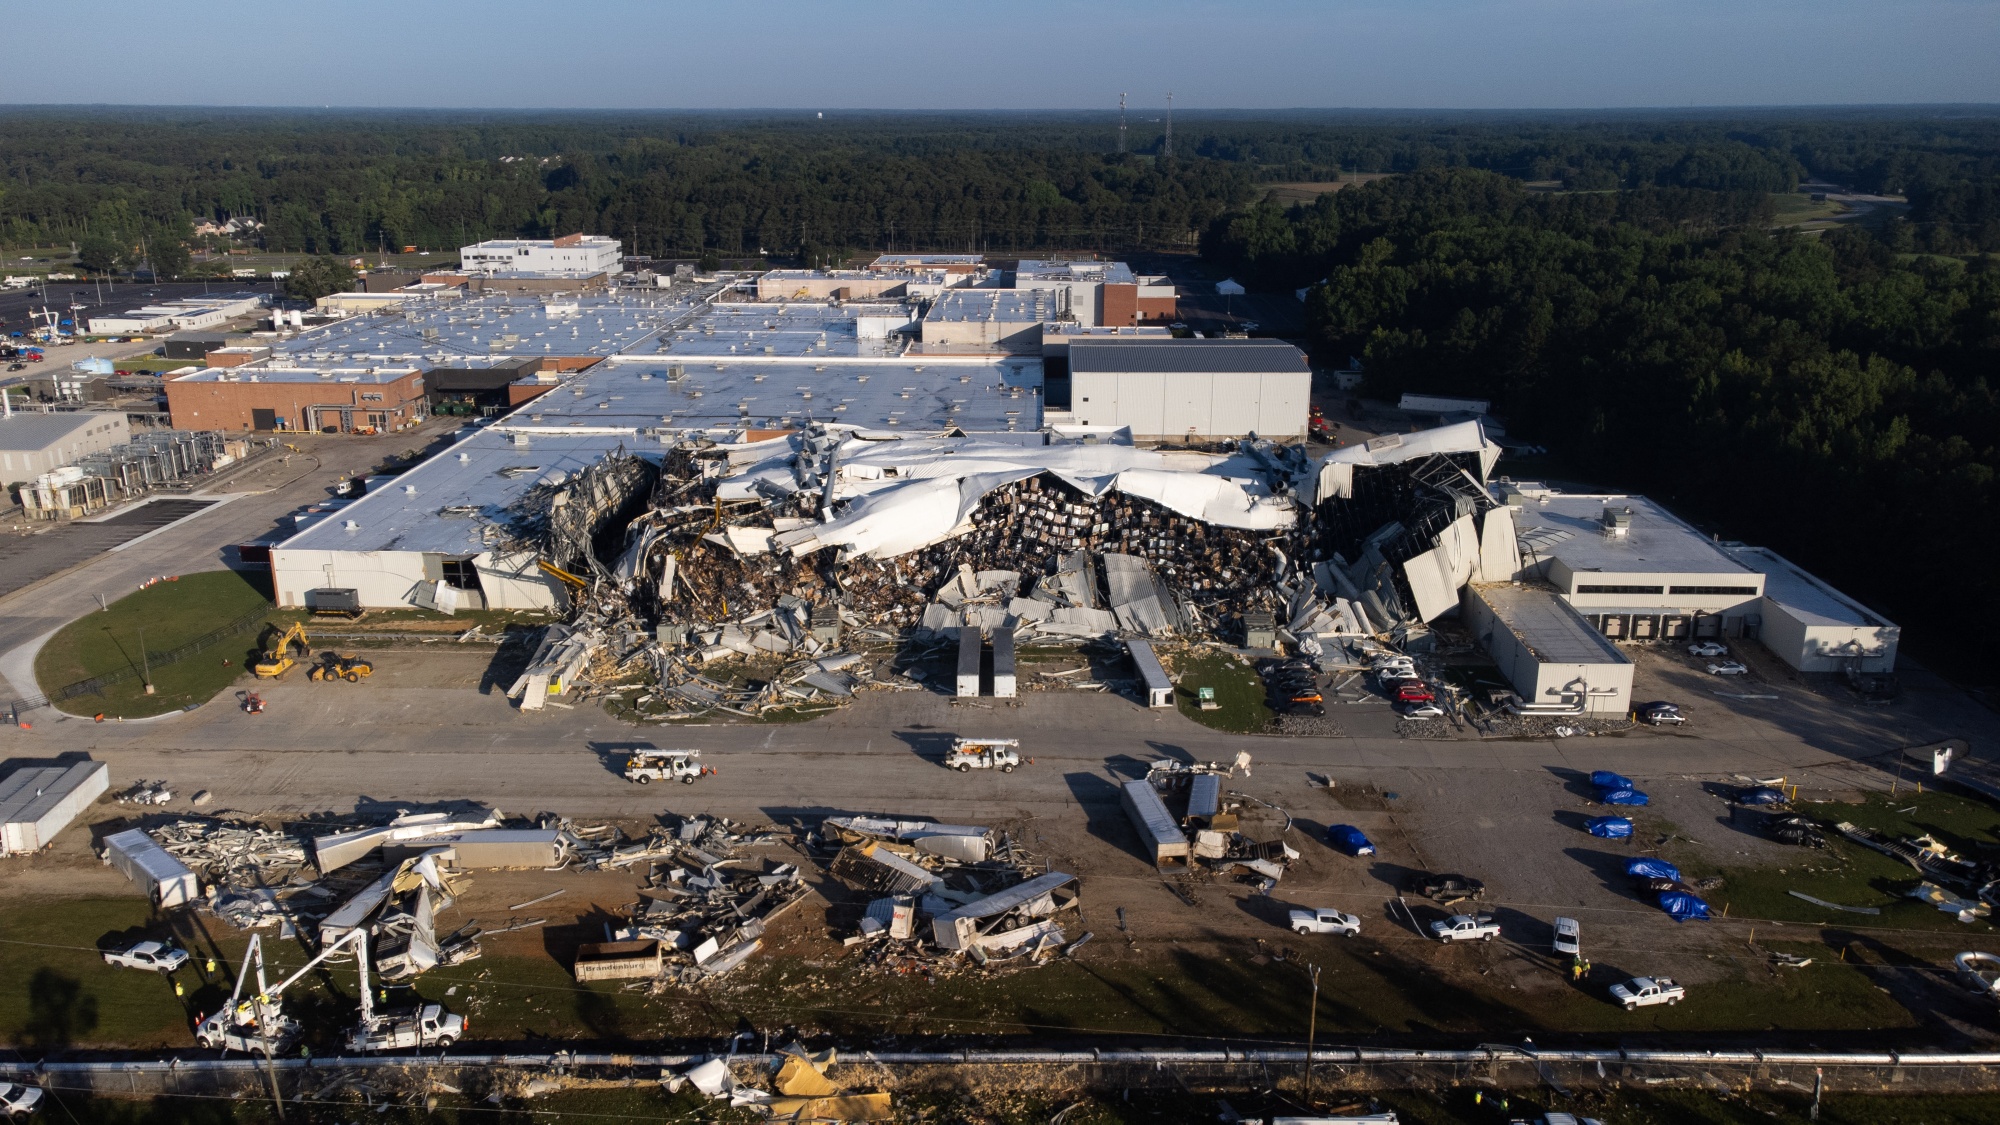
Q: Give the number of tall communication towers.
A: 2